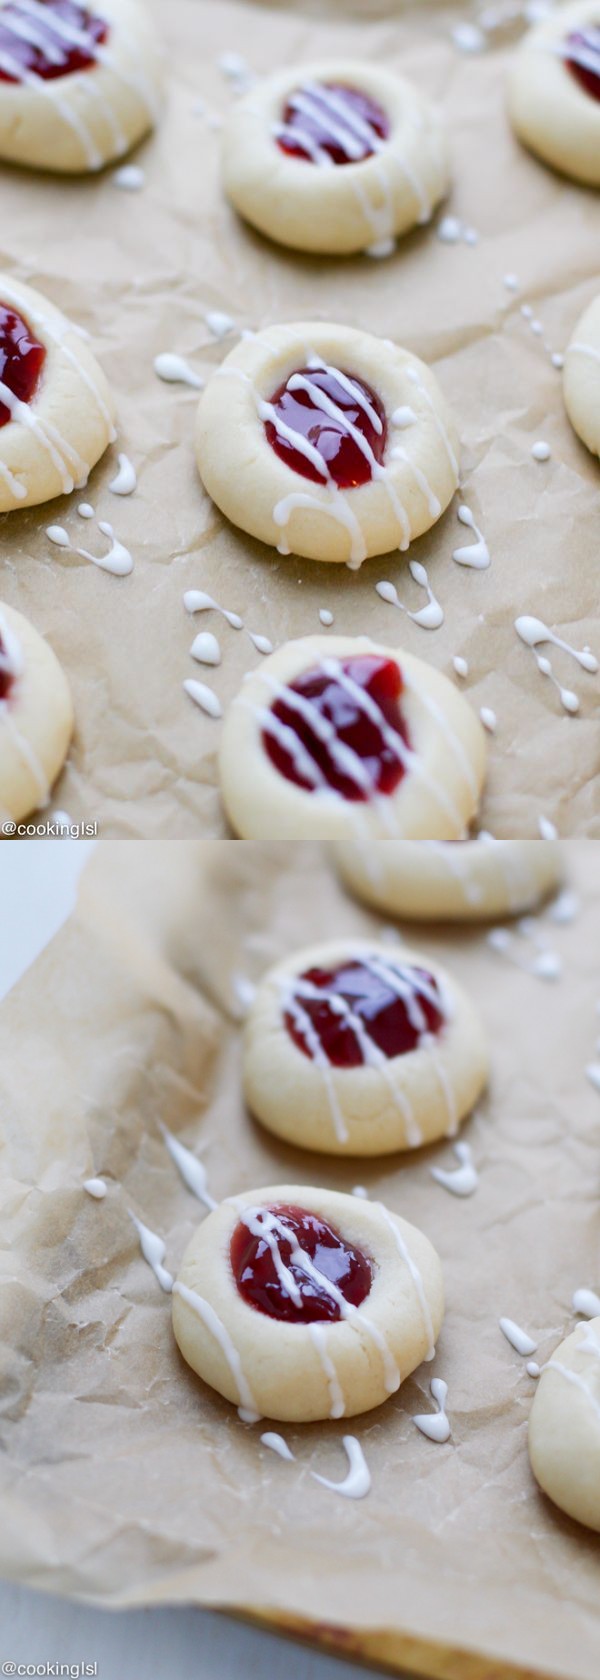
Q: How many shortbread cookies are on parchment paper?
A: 12